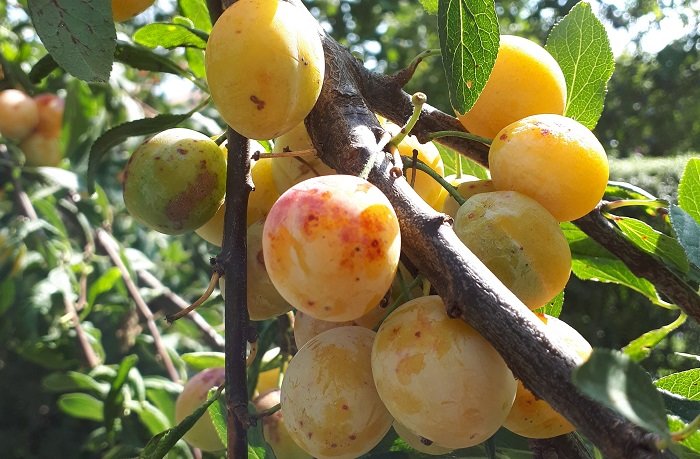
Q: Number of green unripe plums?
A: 1